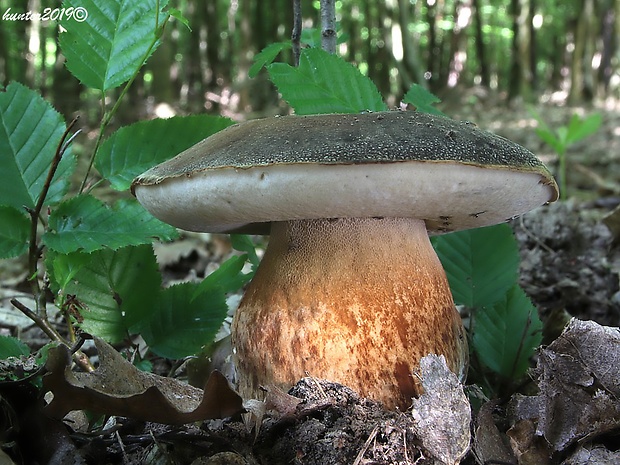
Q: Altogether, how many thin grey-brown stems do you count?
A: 2